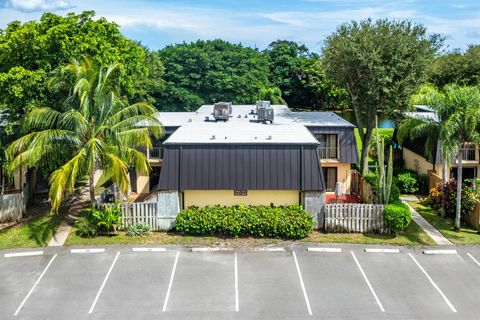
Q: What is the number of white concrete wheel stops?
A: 8